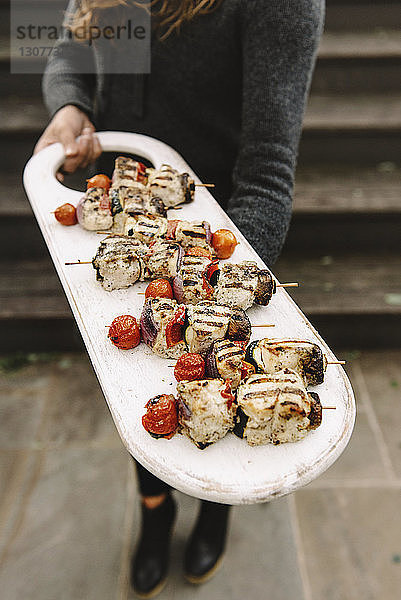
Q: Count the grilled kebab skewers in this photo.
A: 8